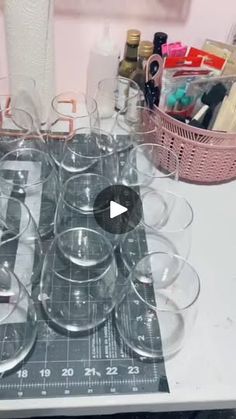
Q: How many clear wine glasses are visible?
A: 14